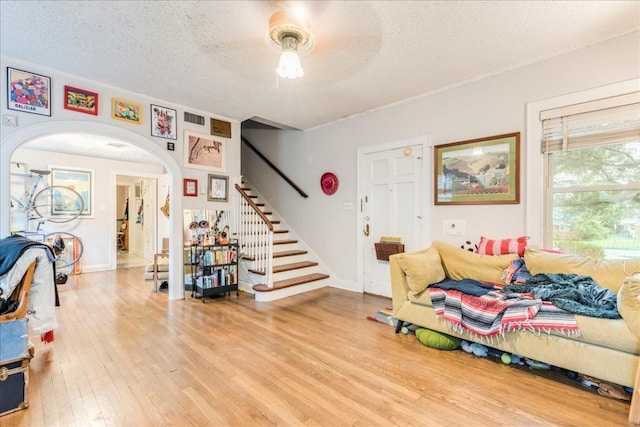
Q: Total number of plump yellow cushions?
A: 4